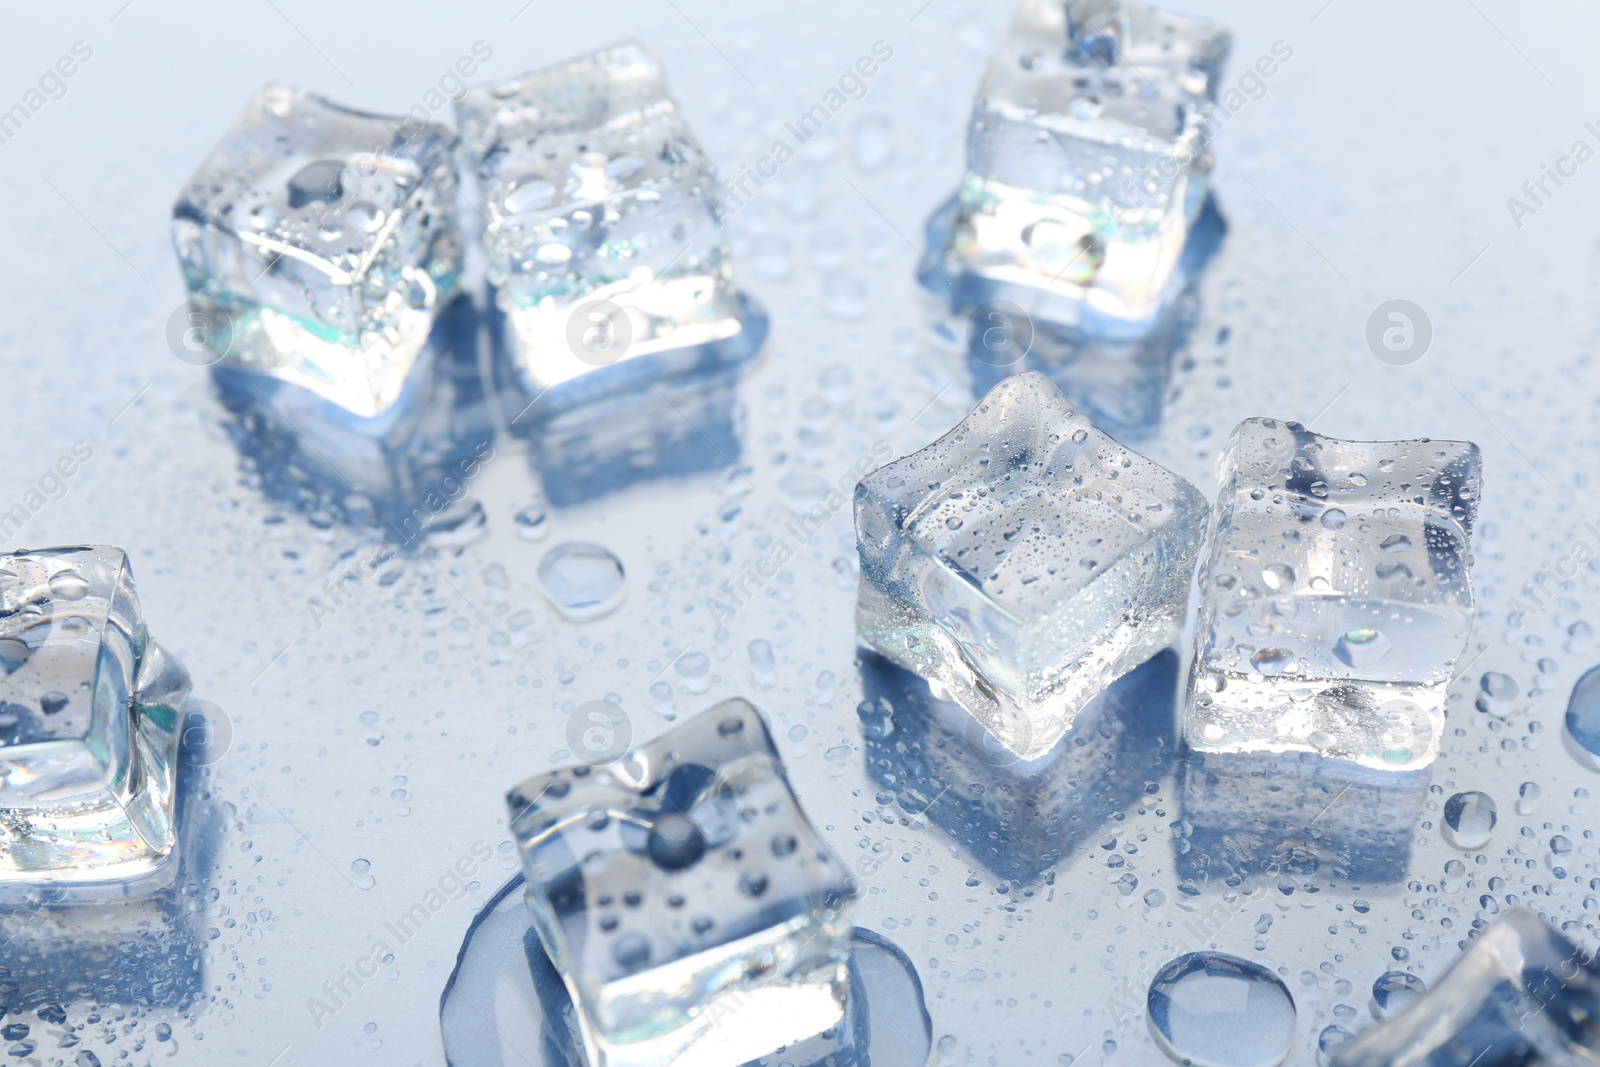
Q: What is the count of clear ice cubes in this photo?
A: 8